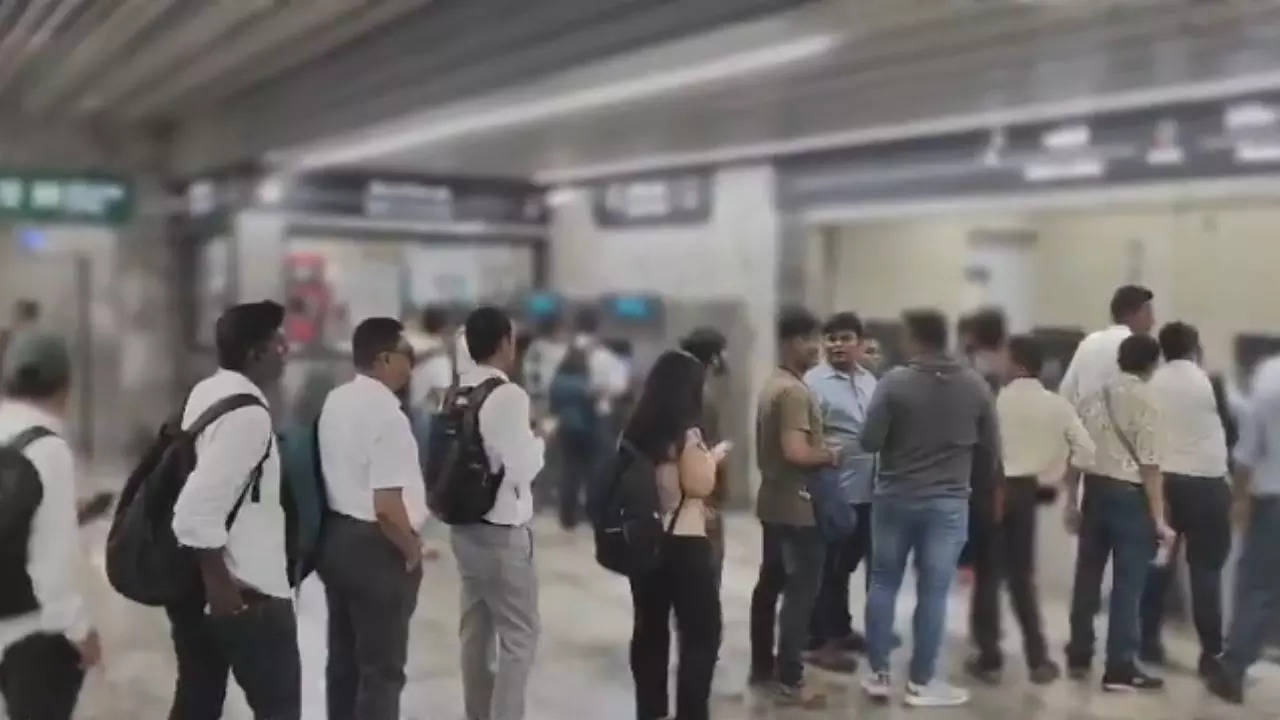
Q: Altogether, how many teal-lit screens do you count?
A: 2